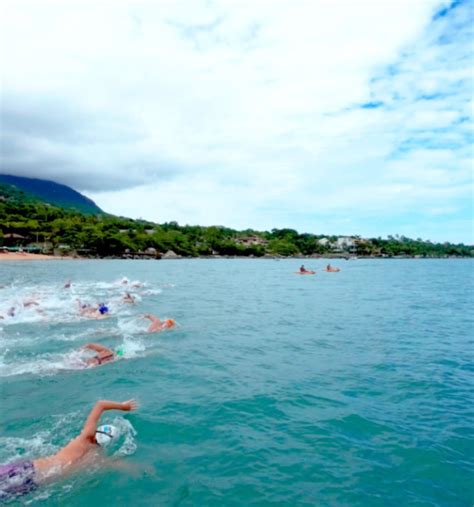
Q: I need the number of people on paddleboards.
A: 2